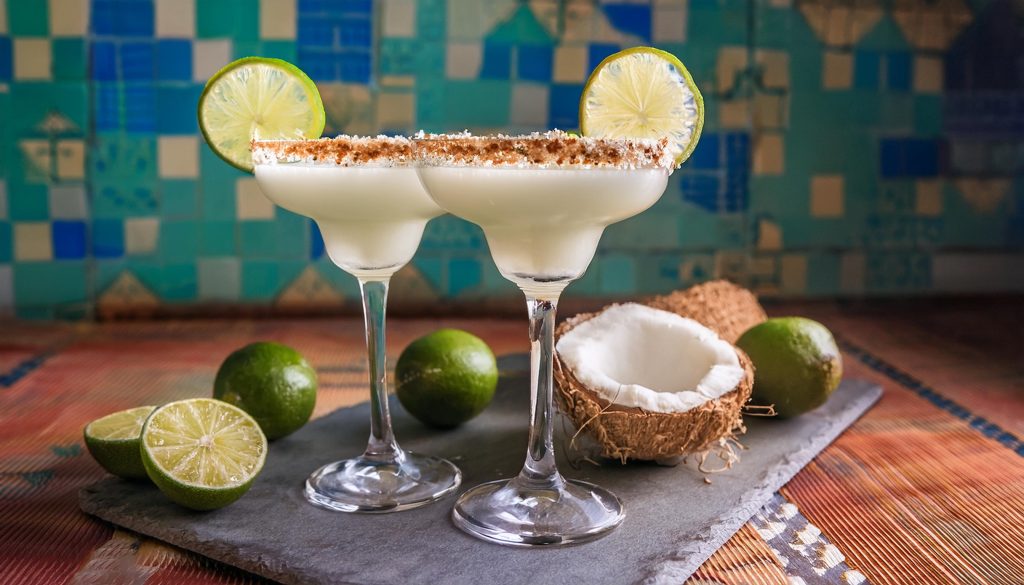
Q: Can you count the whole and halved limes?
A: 5